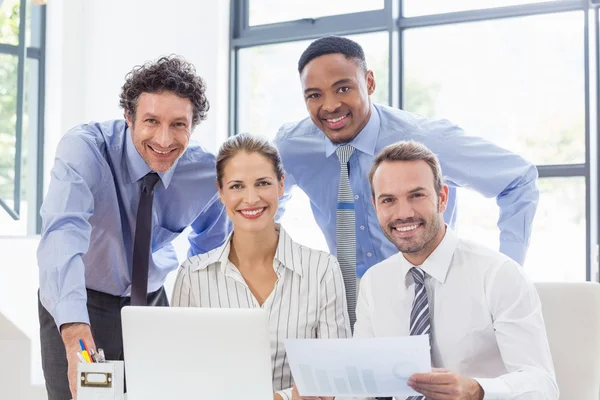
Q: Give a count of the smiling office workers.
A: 4